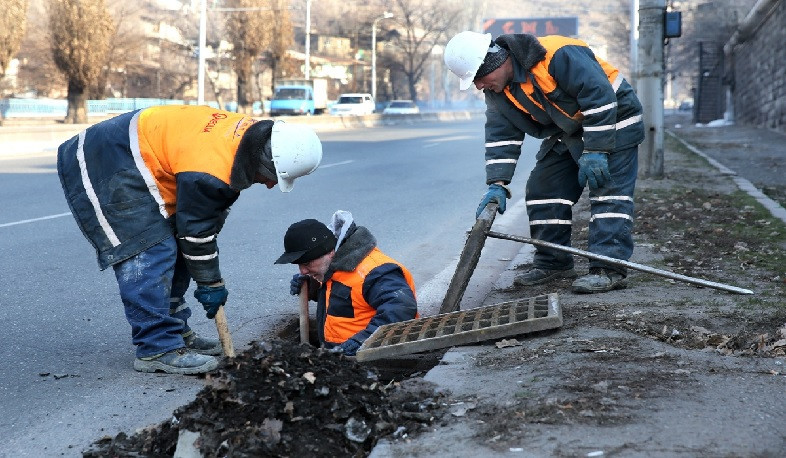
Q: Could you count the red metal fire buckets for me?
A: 0